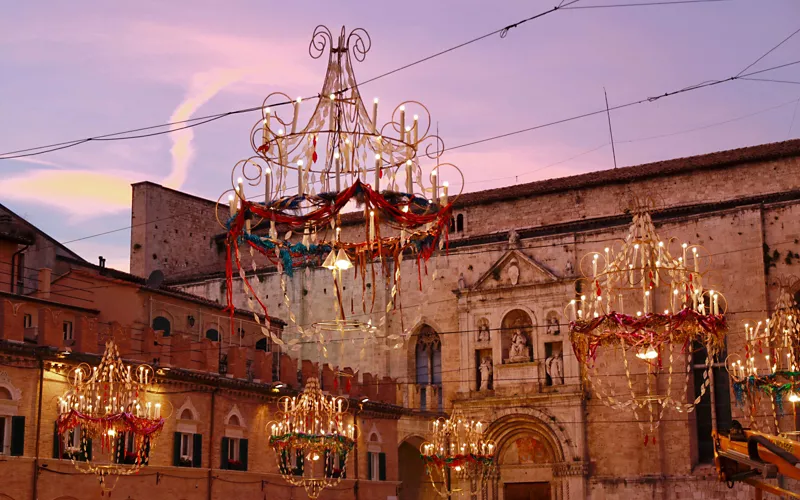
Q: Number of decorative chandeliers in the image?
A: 6